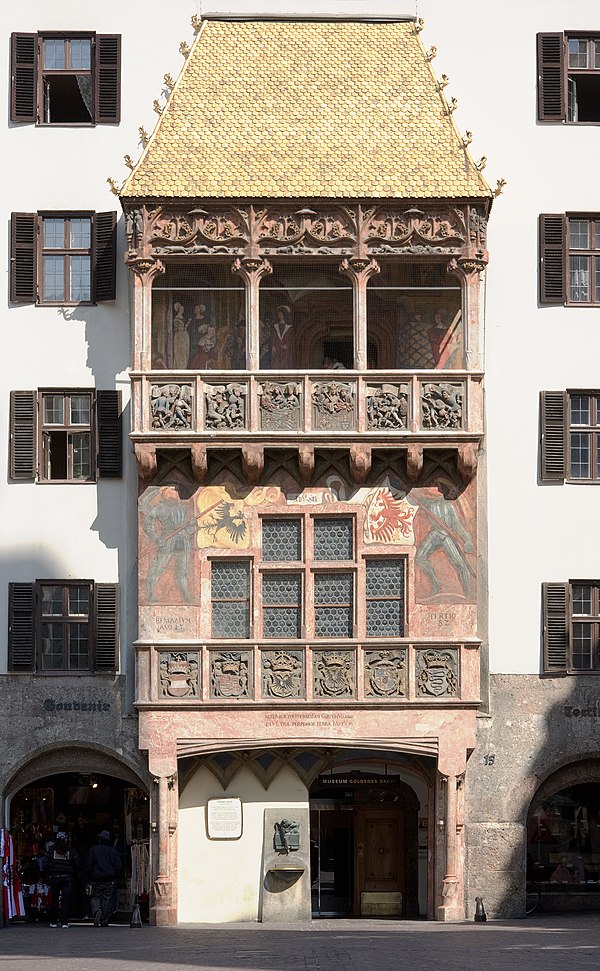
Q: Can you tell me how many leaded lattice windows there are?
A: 6